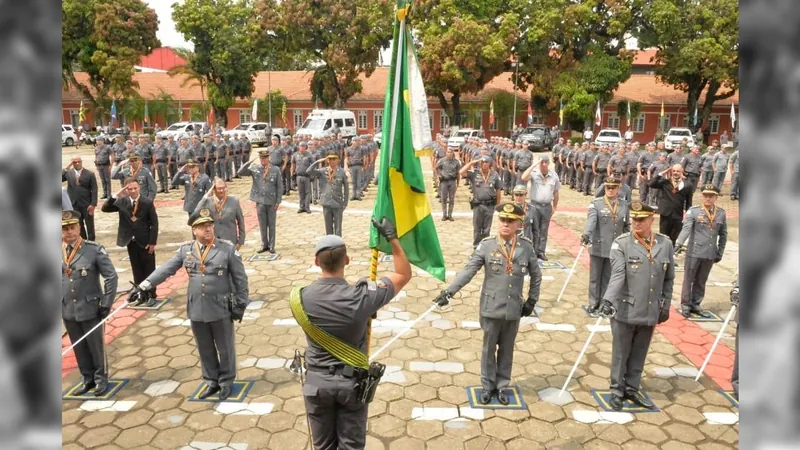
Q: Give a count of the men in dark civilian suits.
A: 3